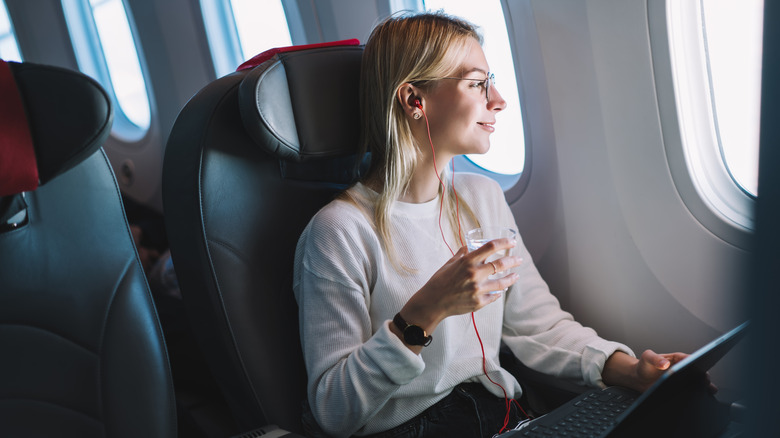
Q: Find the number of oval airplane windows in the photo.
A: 5